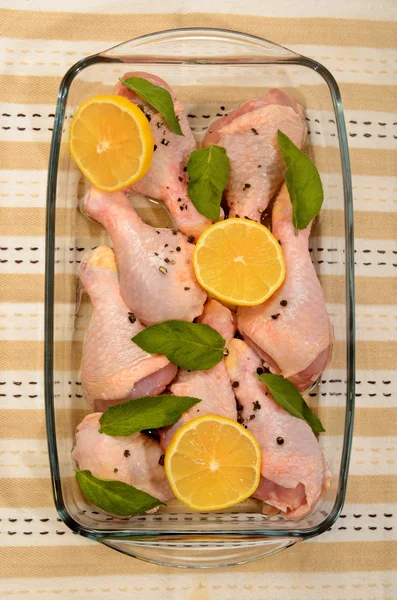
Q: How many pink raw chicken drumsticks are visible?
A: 8